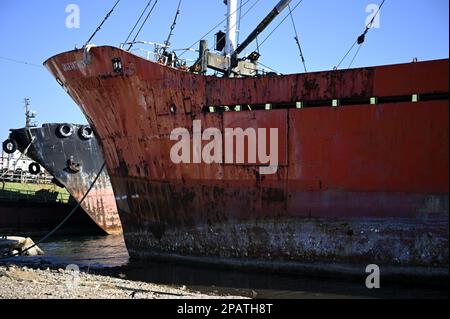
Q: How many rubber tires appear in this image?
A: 4